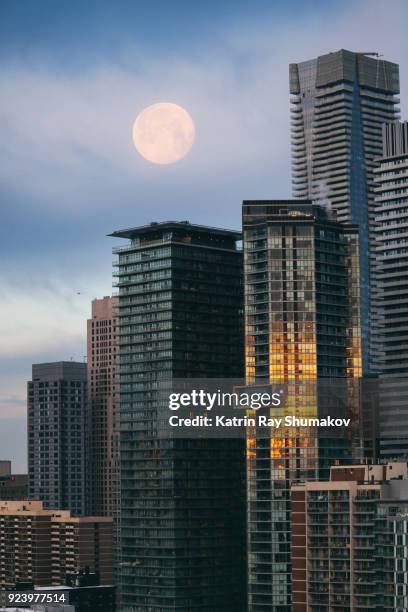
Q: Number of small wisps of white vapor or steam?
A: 1